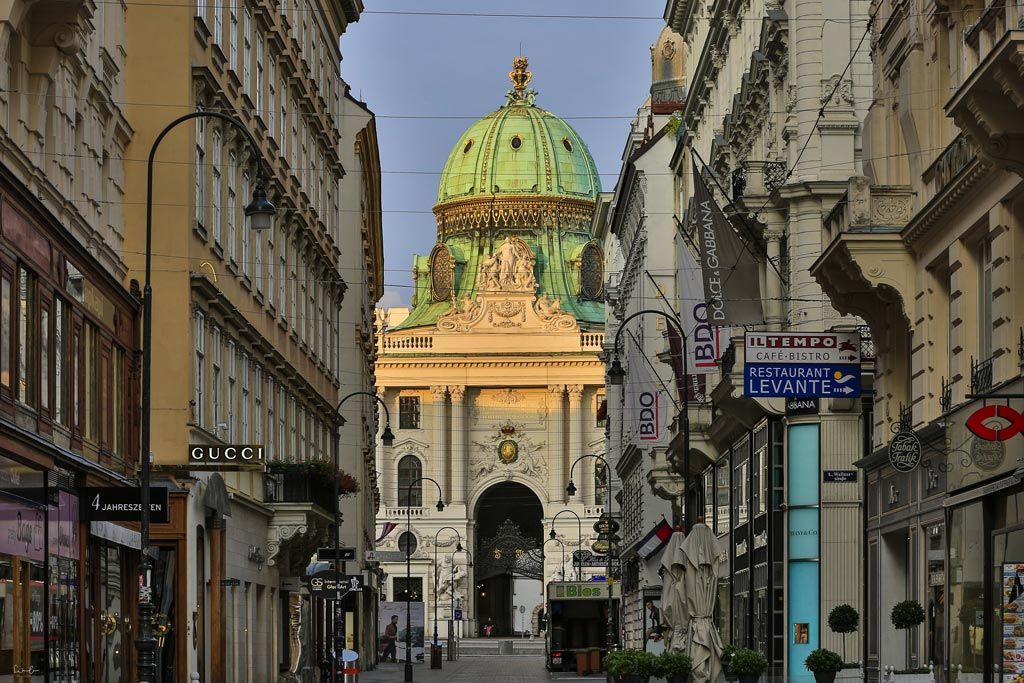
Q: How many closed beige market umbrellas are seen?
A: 2